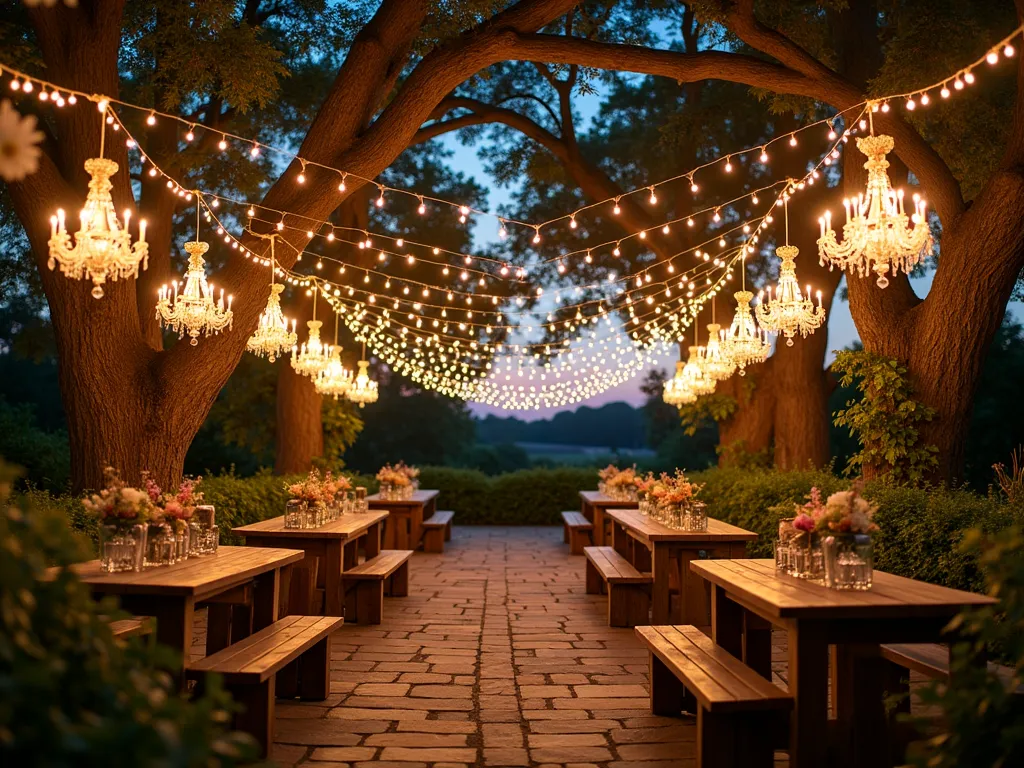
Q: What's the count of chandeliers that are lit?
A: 12